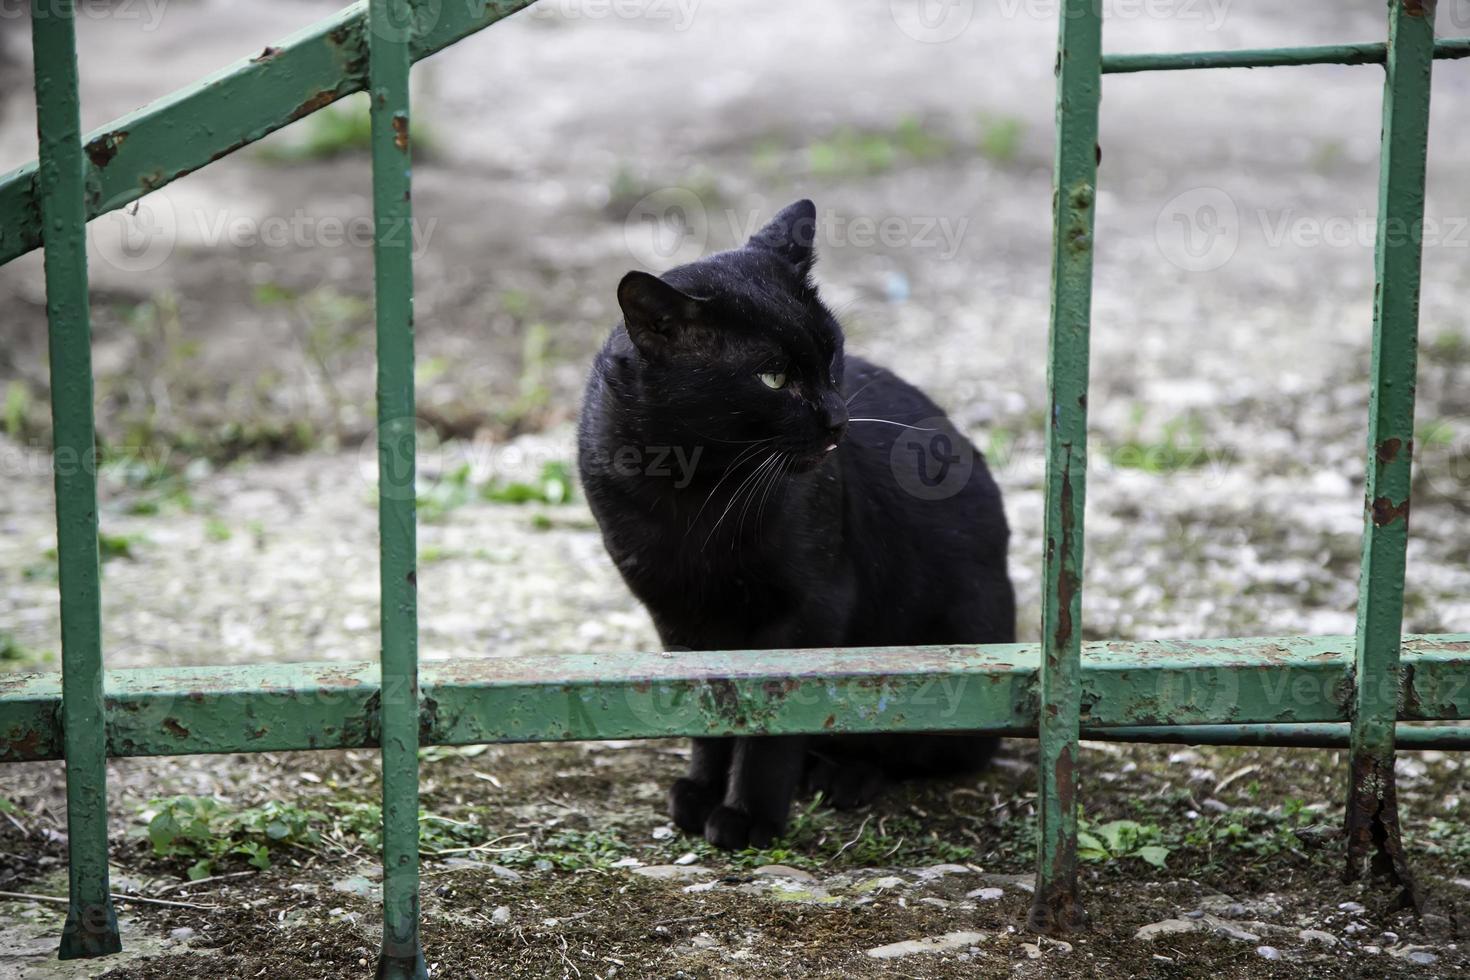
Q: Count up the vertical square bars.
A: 4